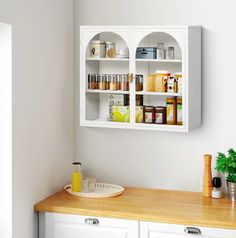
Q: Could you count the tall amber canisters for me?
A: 2